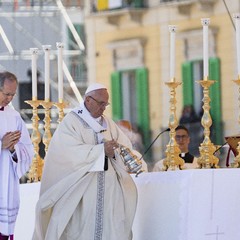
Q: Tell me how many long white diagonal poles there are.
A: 3